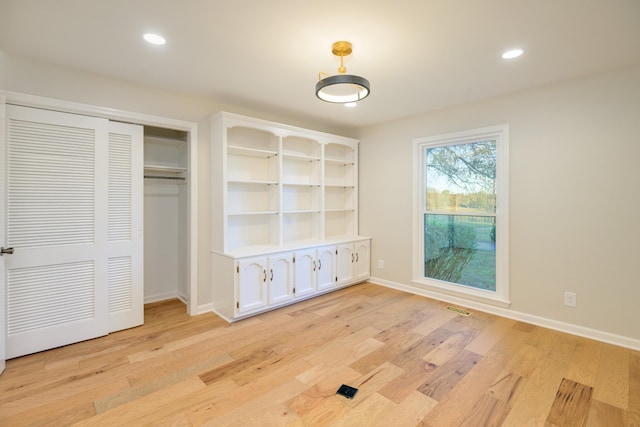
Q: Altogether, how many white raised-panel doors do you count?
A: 6